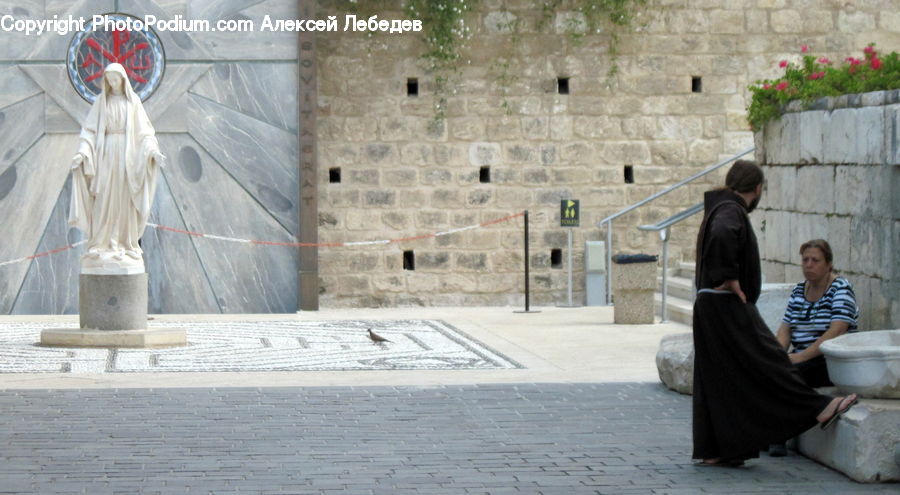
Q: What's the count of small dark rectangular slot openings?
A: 8